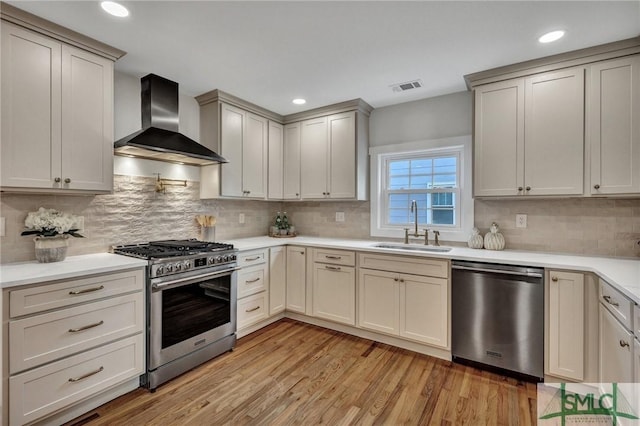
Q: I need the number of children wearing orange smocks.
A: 0